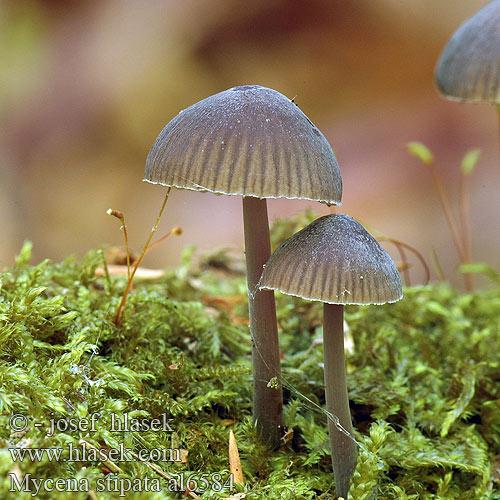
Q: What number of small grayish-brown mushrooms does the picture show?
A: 3